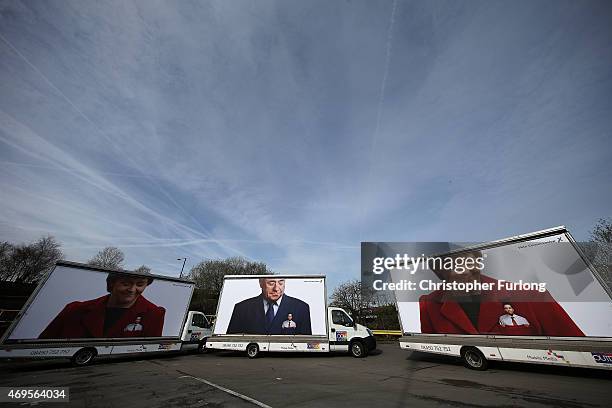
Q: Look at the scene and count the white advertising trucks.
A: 3